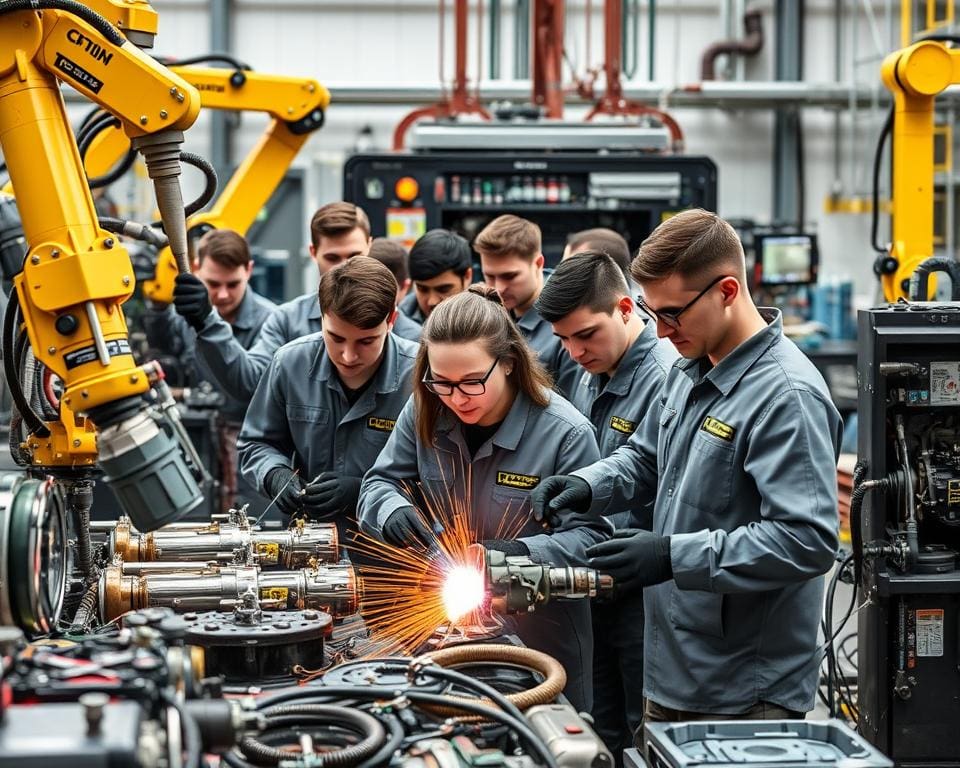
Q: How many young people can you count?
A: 10